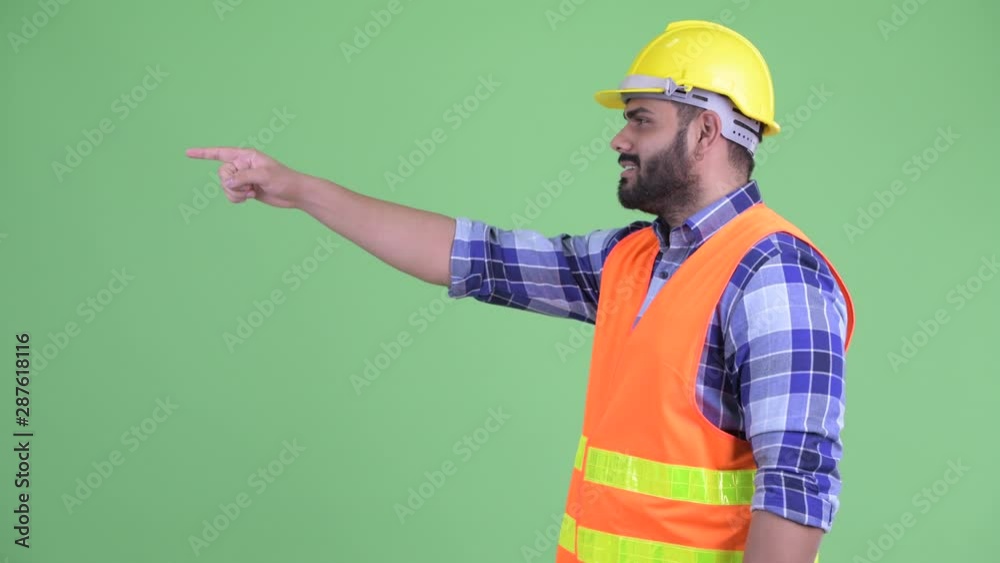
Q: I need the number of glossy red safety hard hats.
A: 0